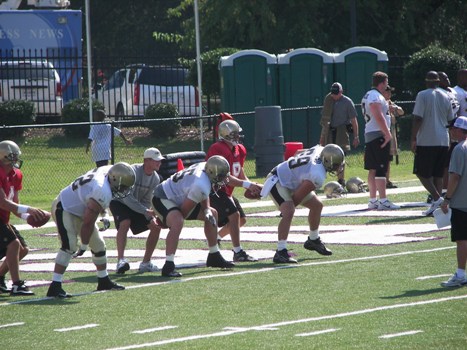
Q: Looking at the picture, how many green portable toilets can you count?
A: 3